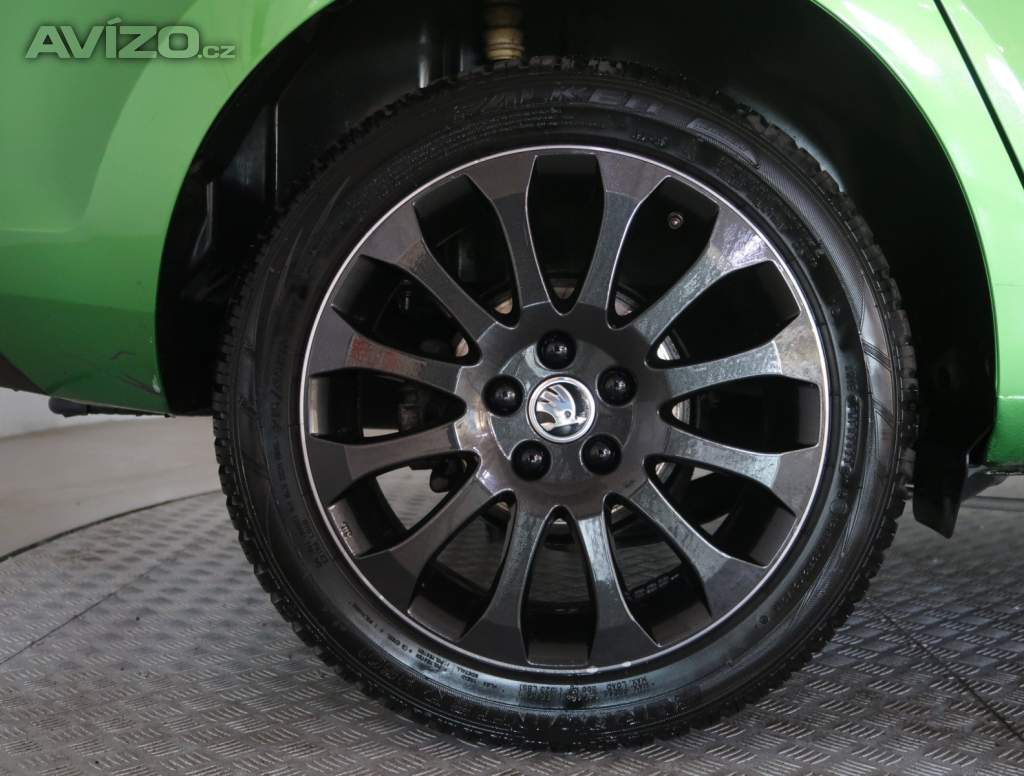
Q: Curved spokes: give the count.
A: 12